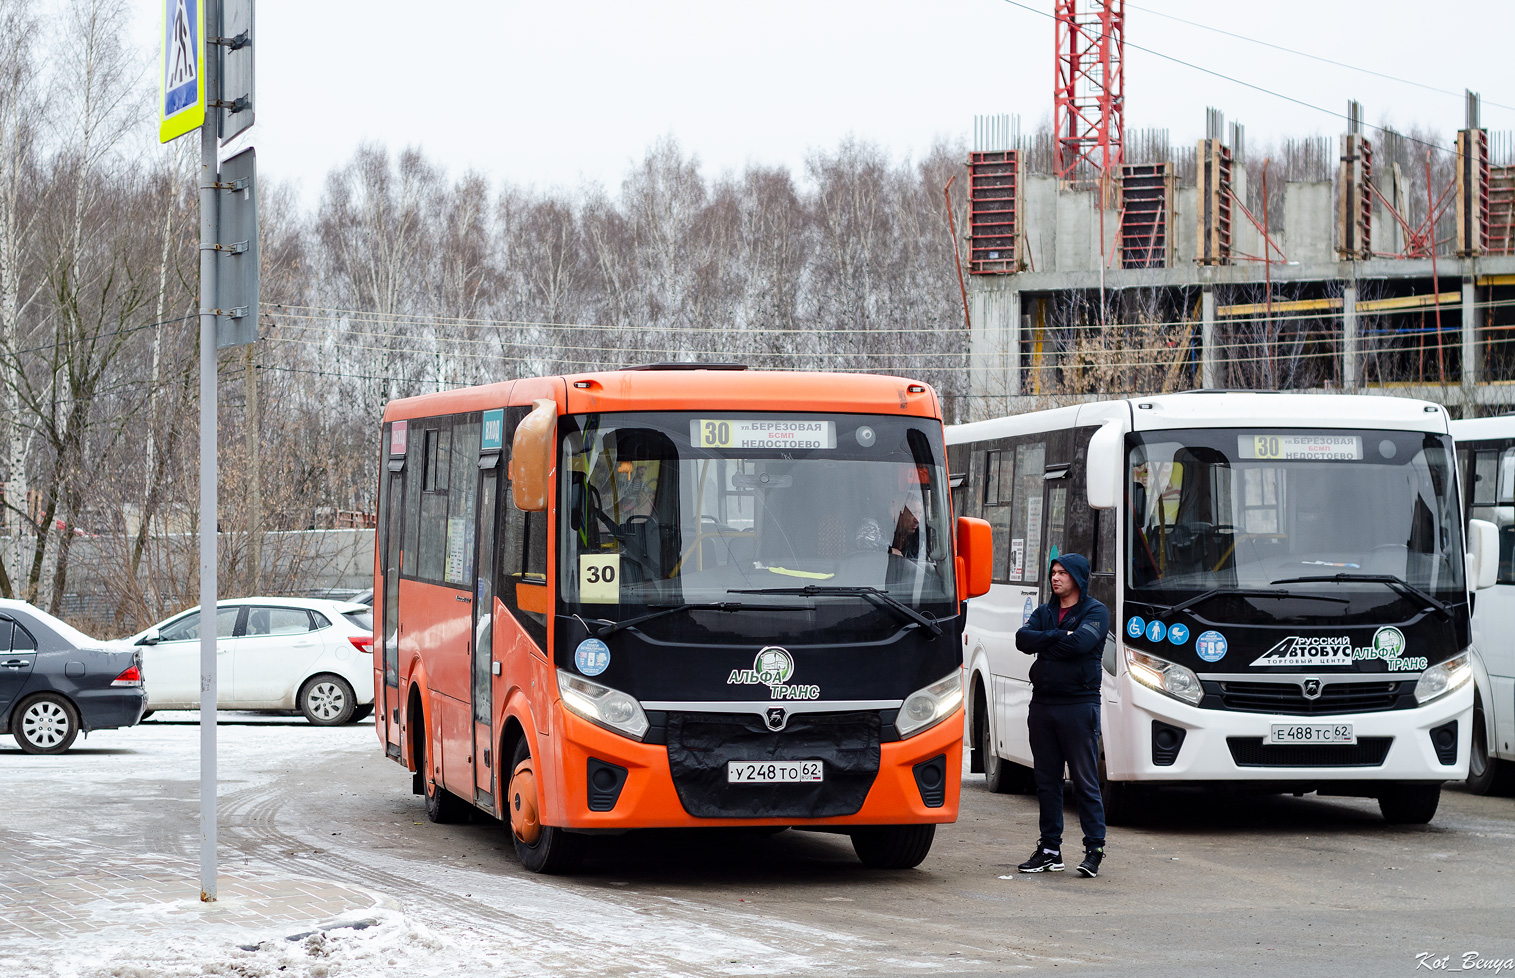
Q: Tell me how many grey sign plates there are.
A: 2